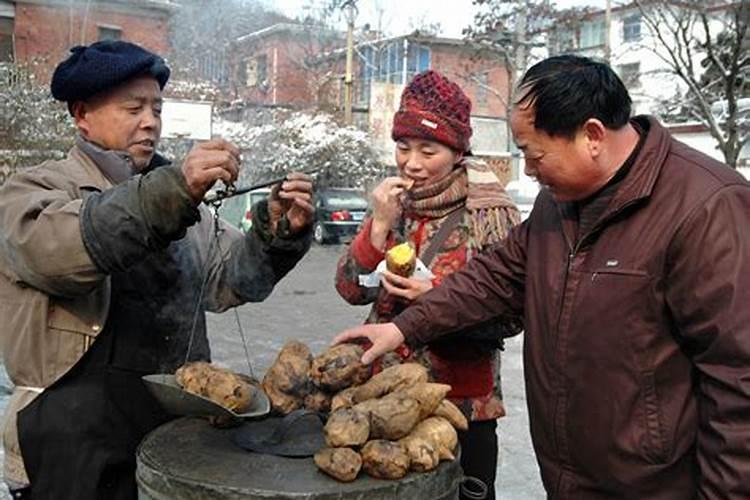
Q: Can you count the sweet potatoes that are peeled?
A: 1